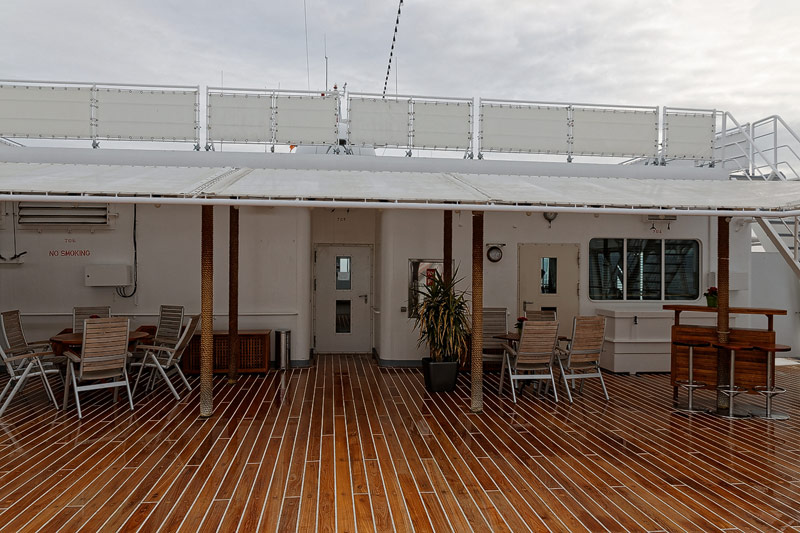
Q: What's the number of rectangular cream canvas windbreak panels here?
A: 9